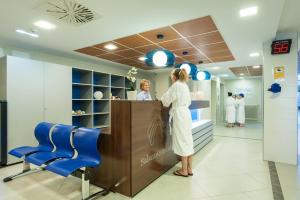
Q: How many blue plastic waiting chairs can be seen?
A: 3